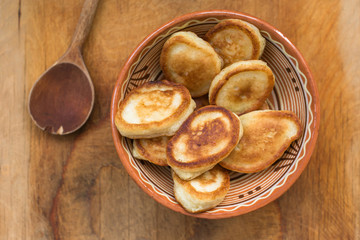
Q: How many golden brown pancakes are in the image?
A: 8